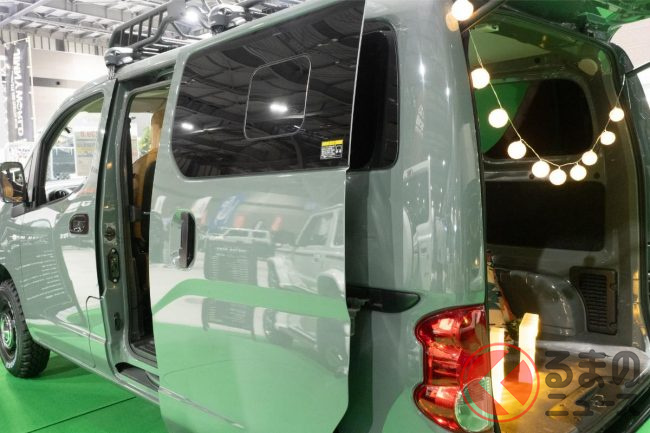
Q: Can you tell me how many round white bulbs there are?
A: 10